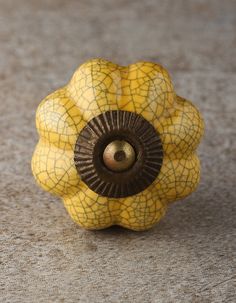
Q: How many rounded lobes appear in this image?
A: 8